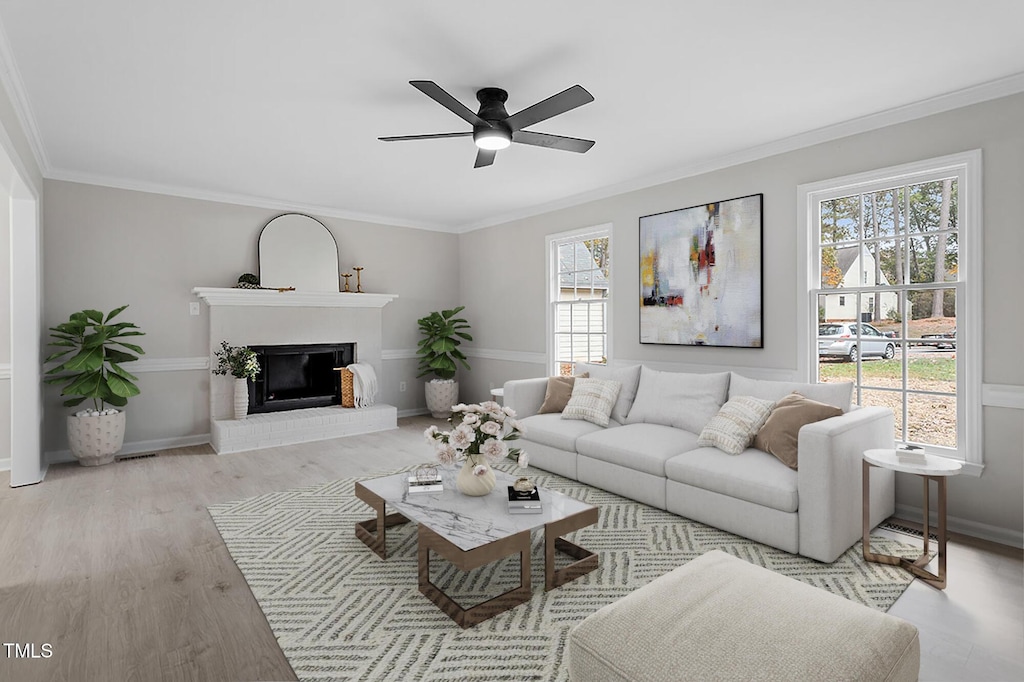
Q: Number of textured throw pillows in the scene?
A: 2